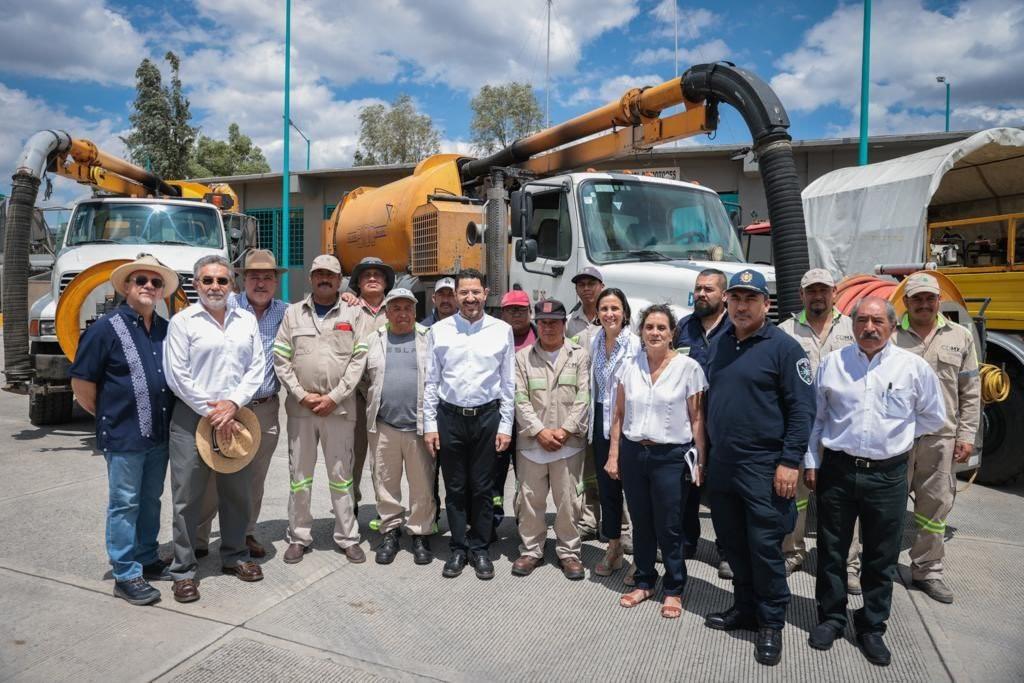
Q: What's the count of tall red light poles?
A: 0